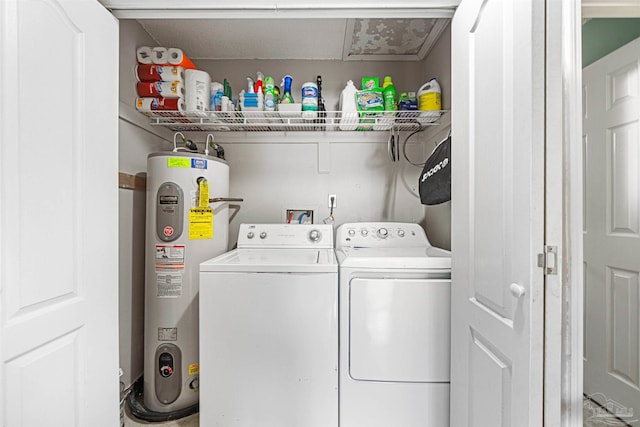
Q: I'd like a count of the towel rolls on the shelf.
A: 6